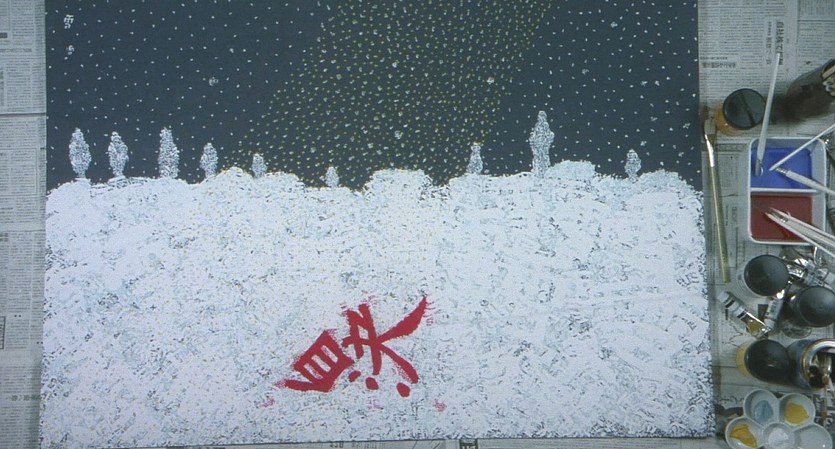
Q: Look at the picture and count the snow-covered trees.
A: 9